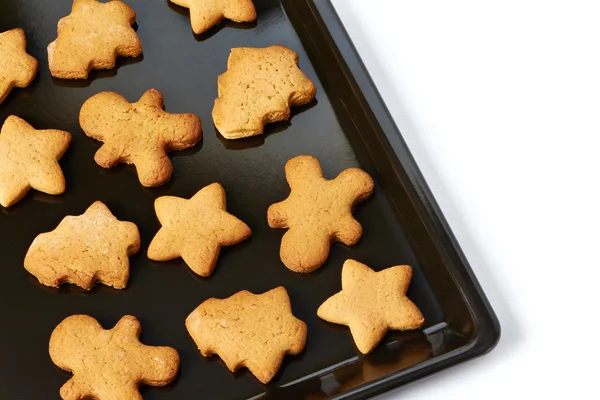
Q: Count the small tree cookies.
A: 4